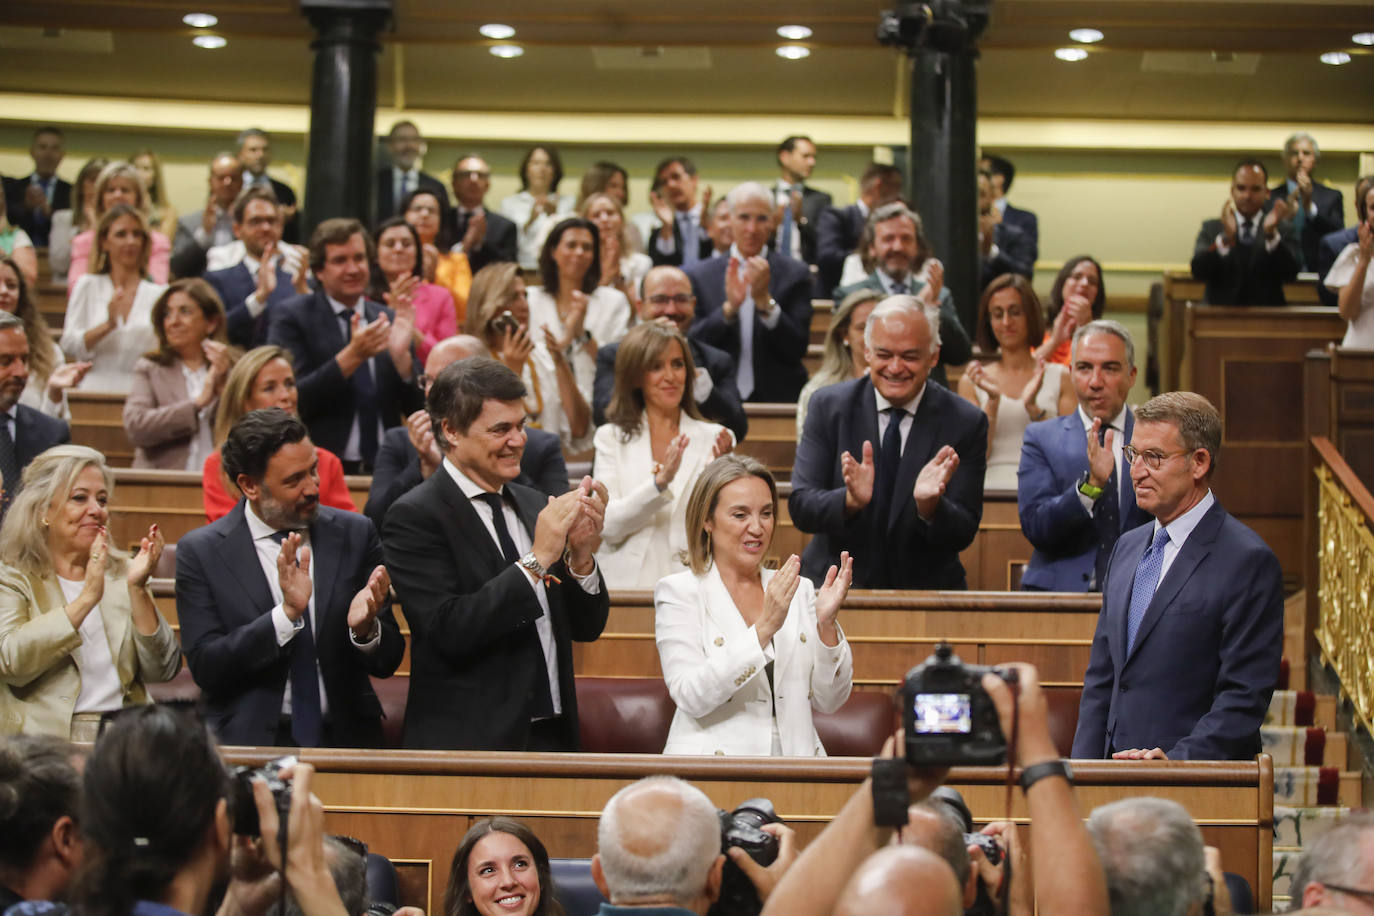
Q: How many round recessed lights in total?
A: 10